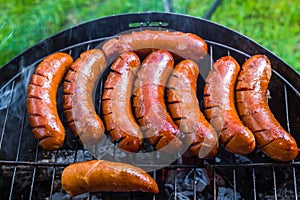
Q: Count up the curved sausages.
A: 9